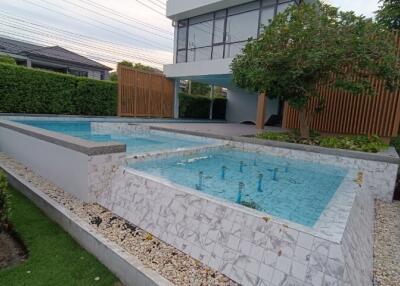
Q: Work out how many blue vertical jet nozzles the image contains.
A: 8